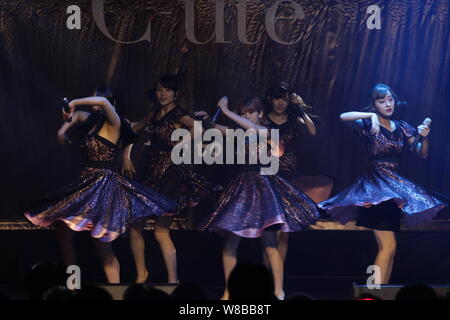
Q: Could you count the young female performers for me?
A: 5